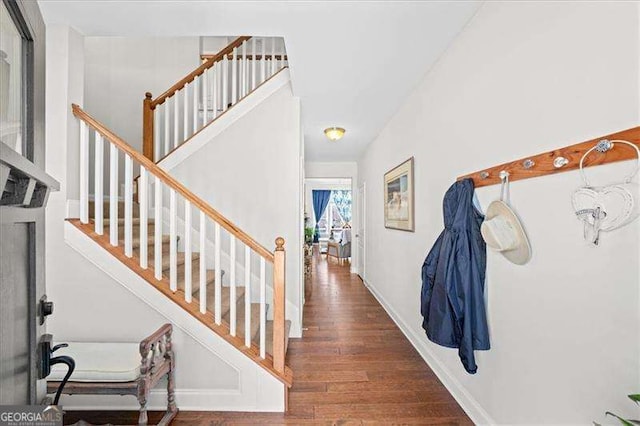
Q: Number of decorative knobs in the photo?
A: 5